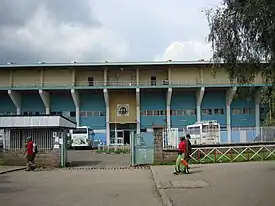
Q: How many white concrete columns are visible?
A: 9